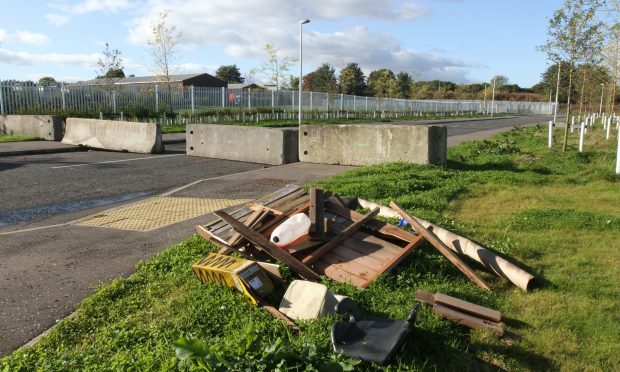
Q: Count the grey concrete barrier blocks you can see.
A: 4